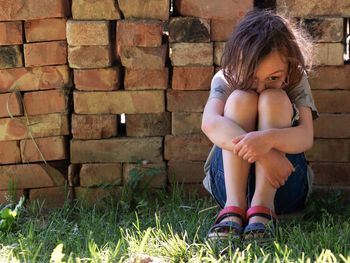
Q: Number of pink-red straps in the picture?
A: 2